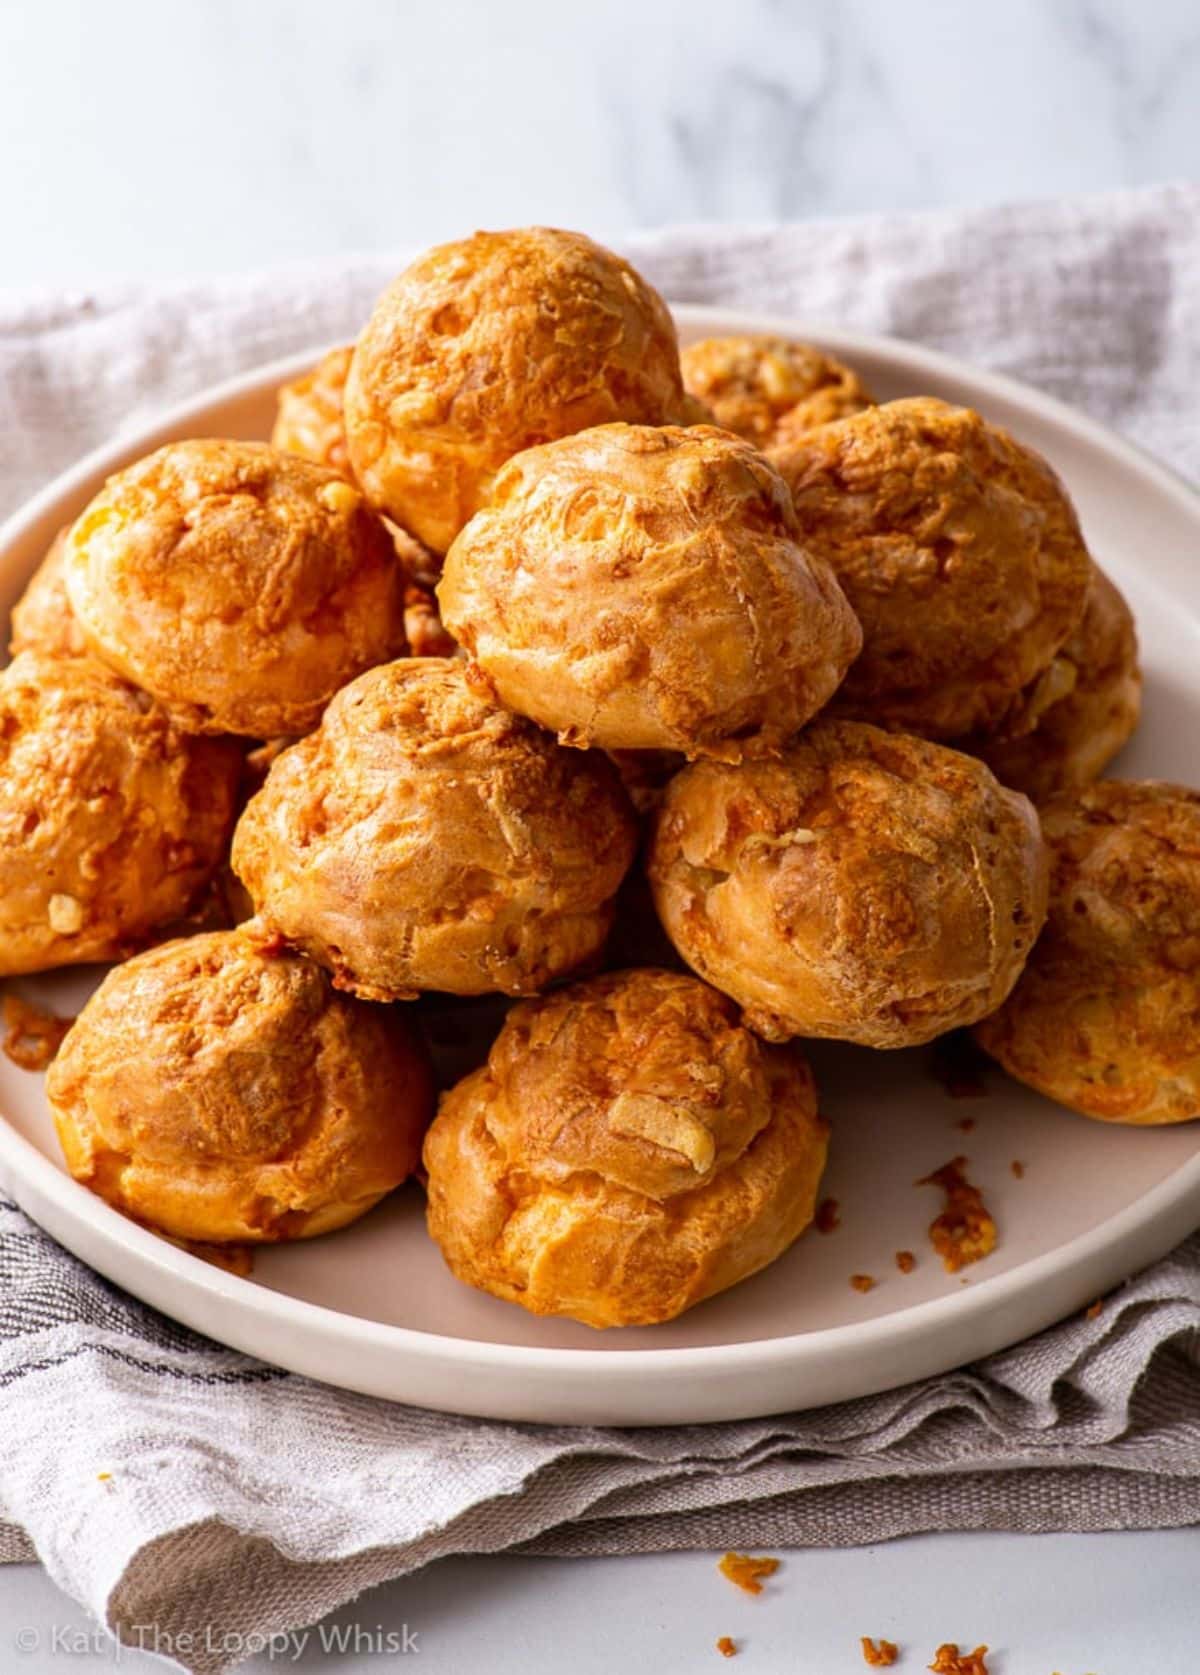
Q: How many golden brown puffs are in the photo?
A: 14